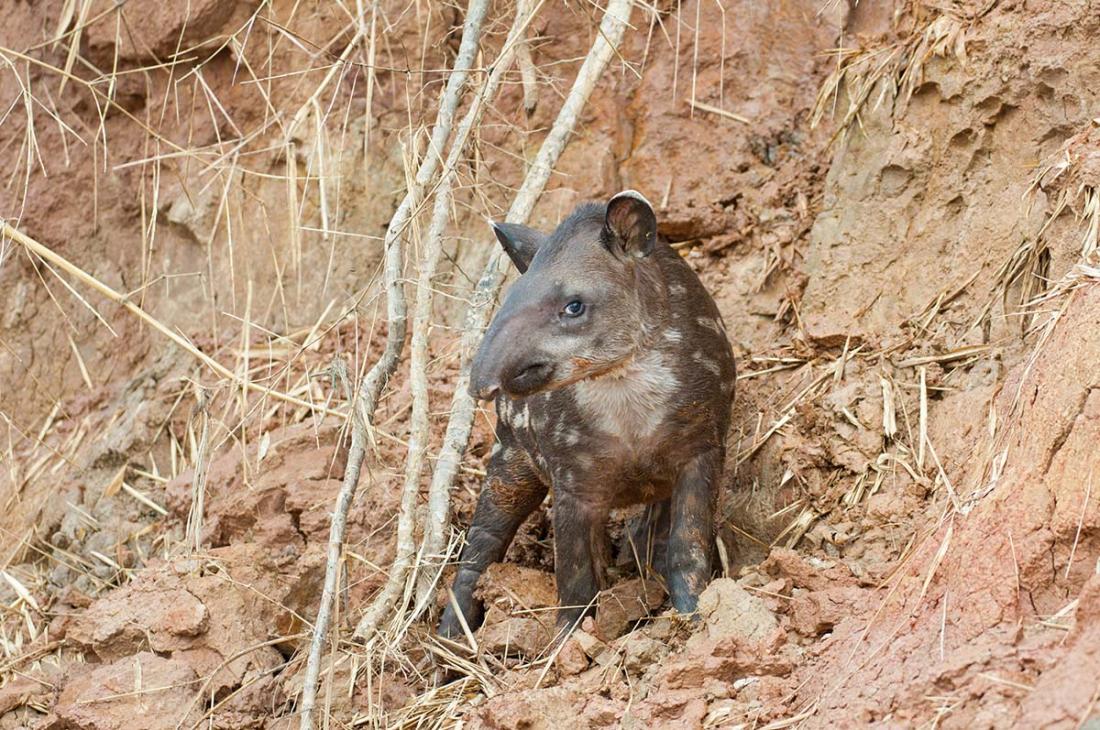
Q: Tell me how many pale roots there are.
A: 3